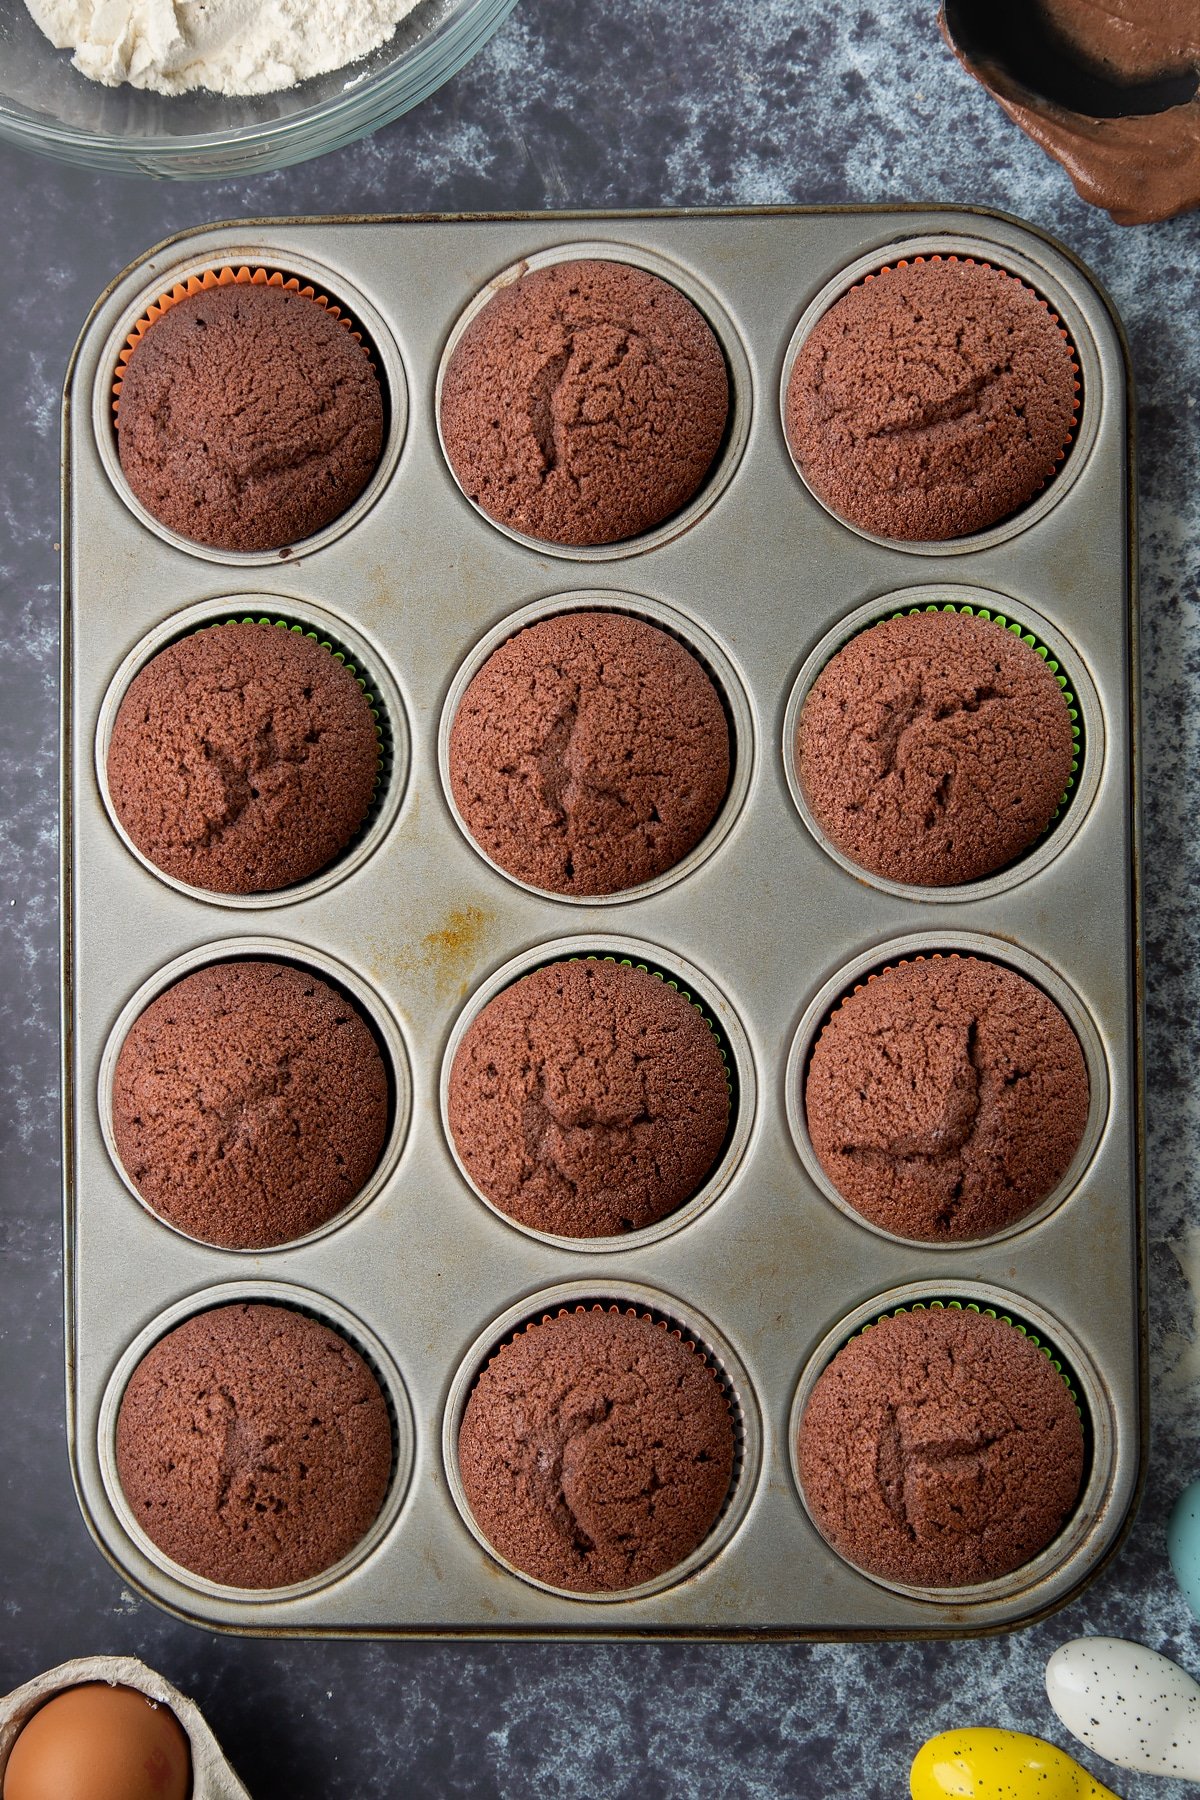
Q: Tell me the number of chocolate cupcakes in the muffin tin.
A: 12